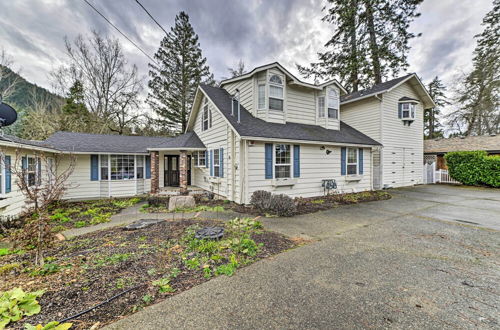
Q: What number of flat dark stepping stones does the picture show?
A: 2